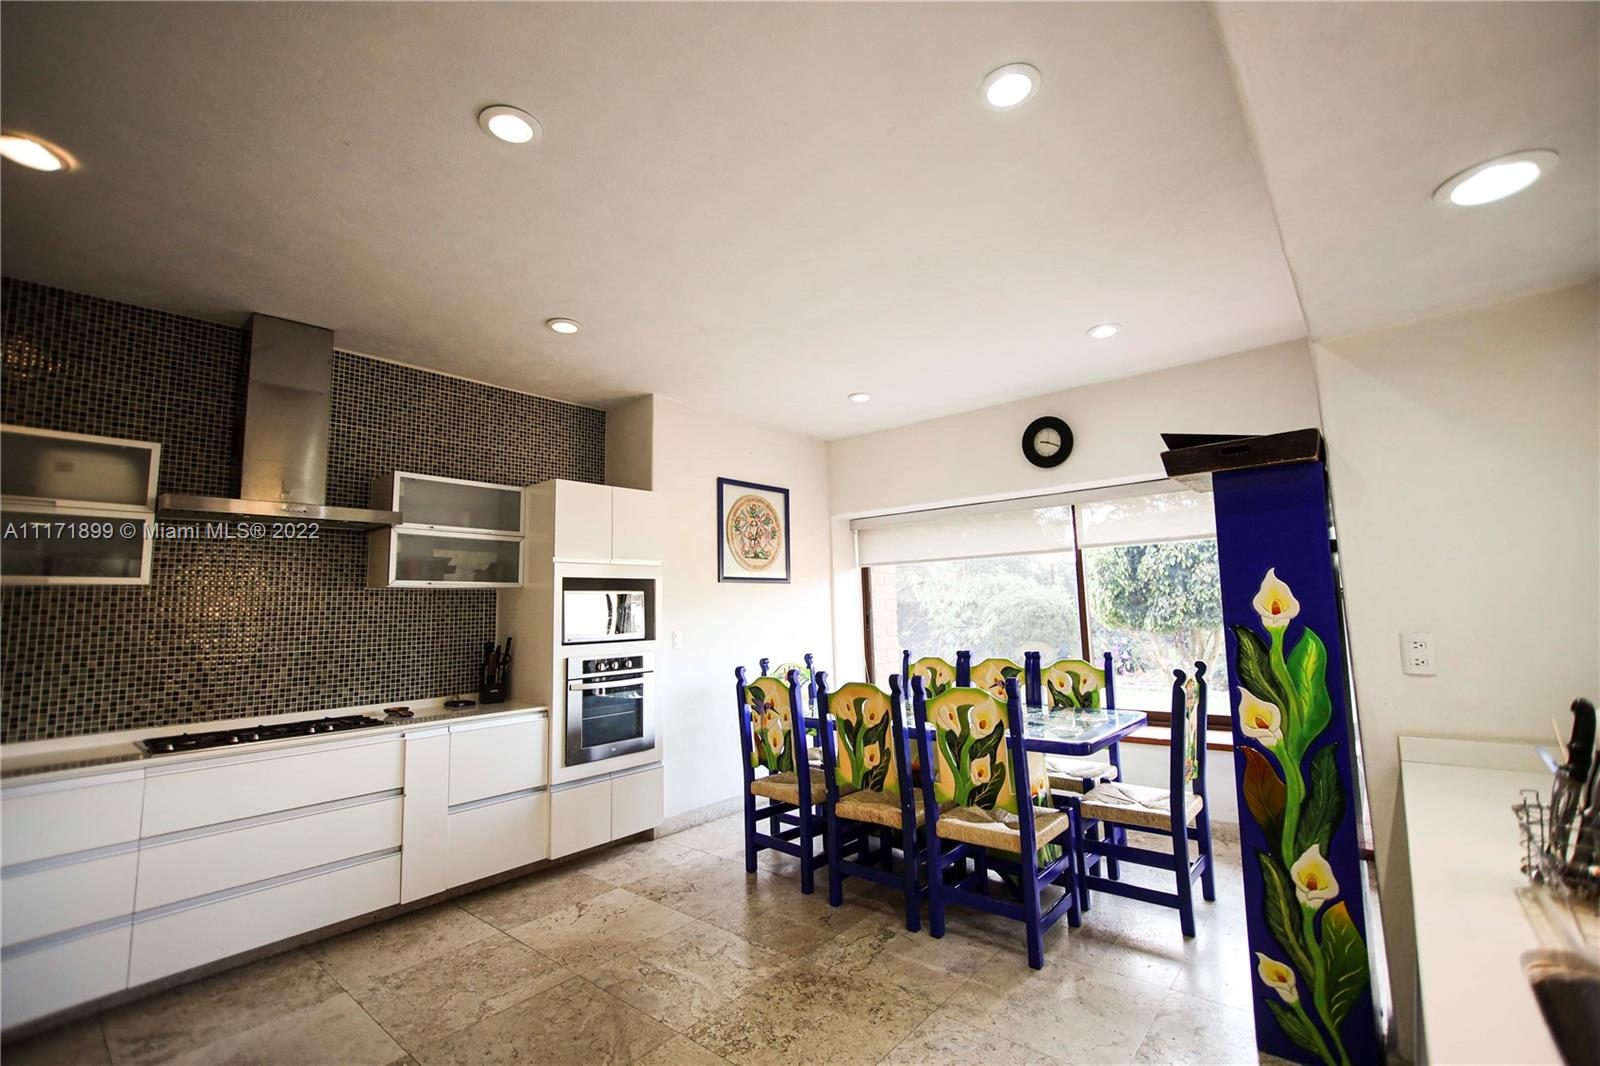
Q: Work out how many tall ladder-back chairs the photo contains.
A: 8